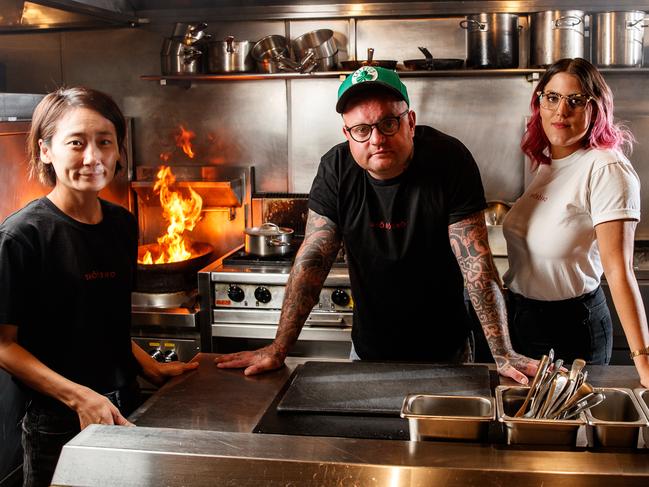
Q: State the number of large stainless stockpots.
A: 3